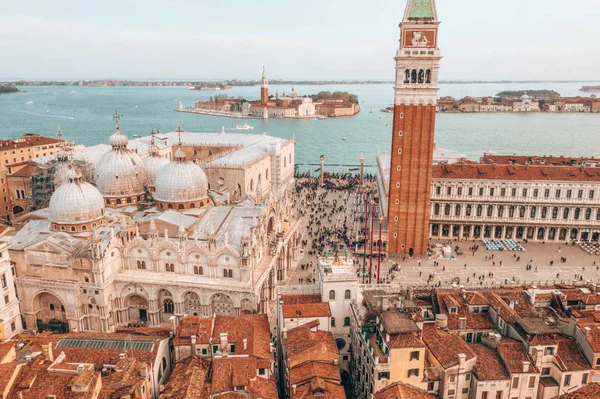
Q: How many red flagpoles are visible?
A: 3